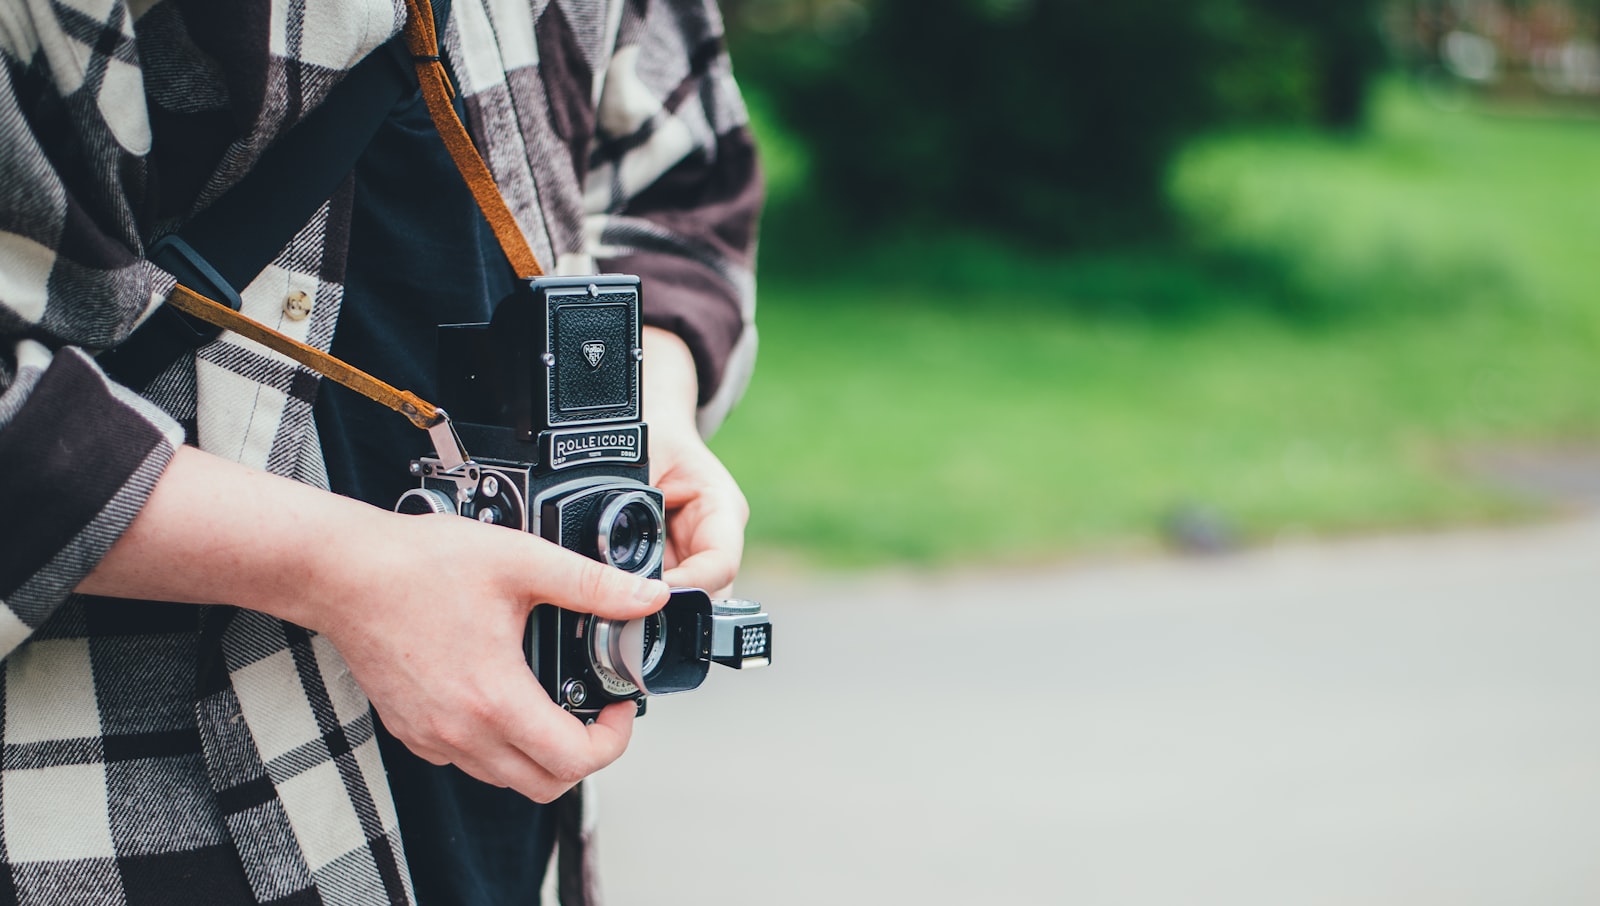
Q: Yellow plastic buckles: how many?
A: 0